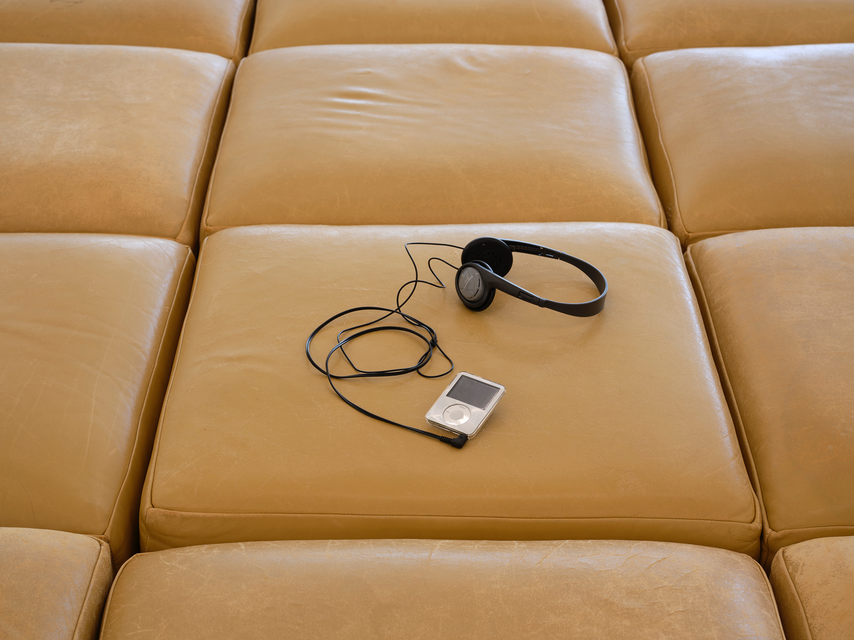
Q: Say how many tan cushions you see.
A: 12